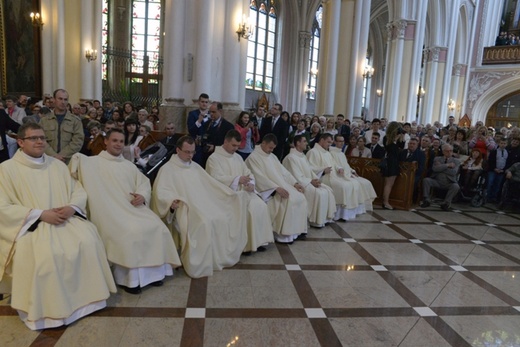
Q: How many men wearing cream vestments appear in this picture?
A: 8